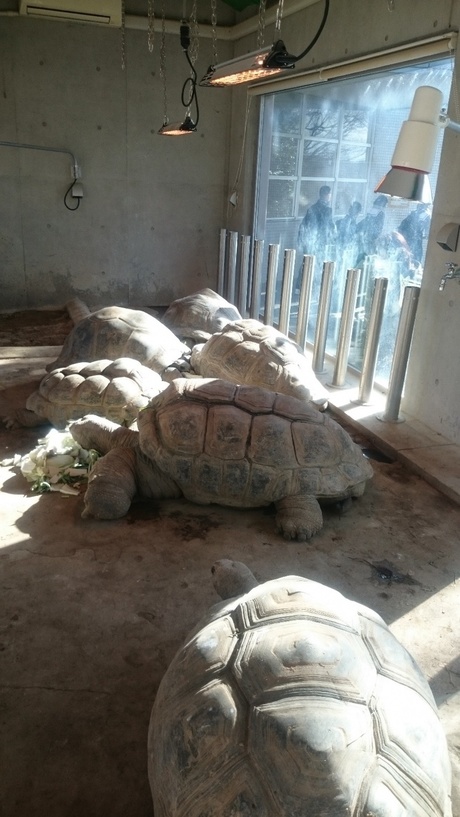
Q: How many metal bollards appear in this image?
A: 11